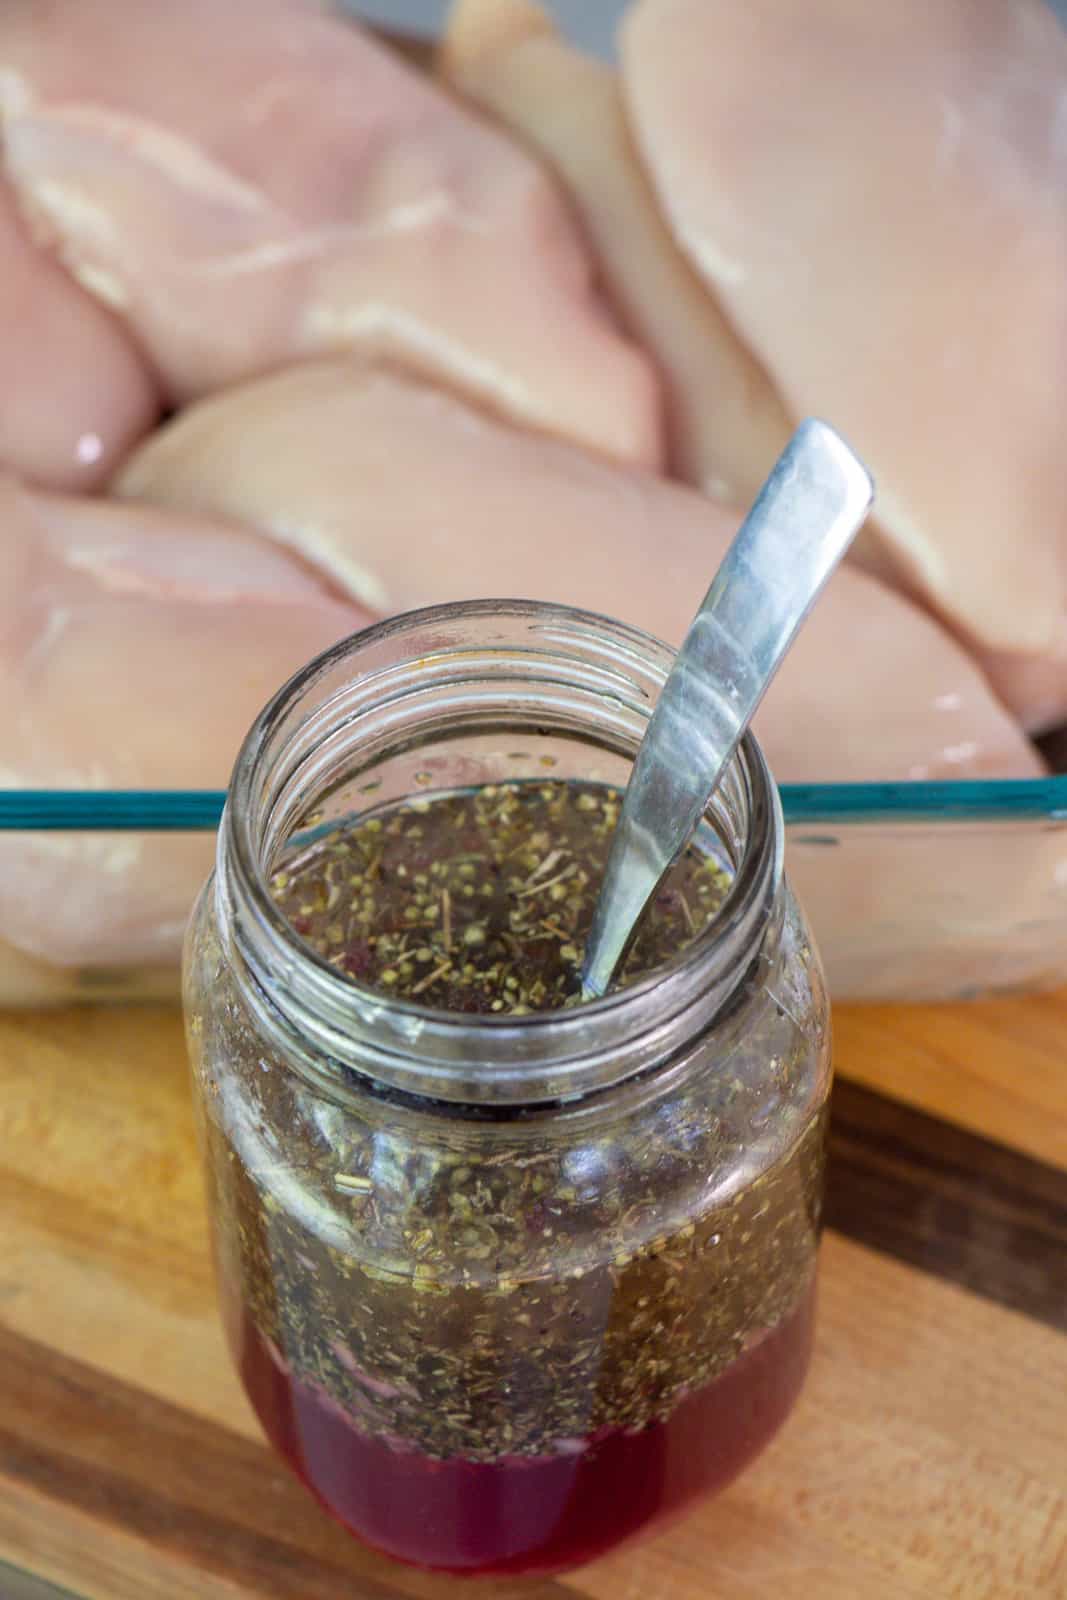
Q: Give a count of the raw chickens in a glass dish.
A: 6